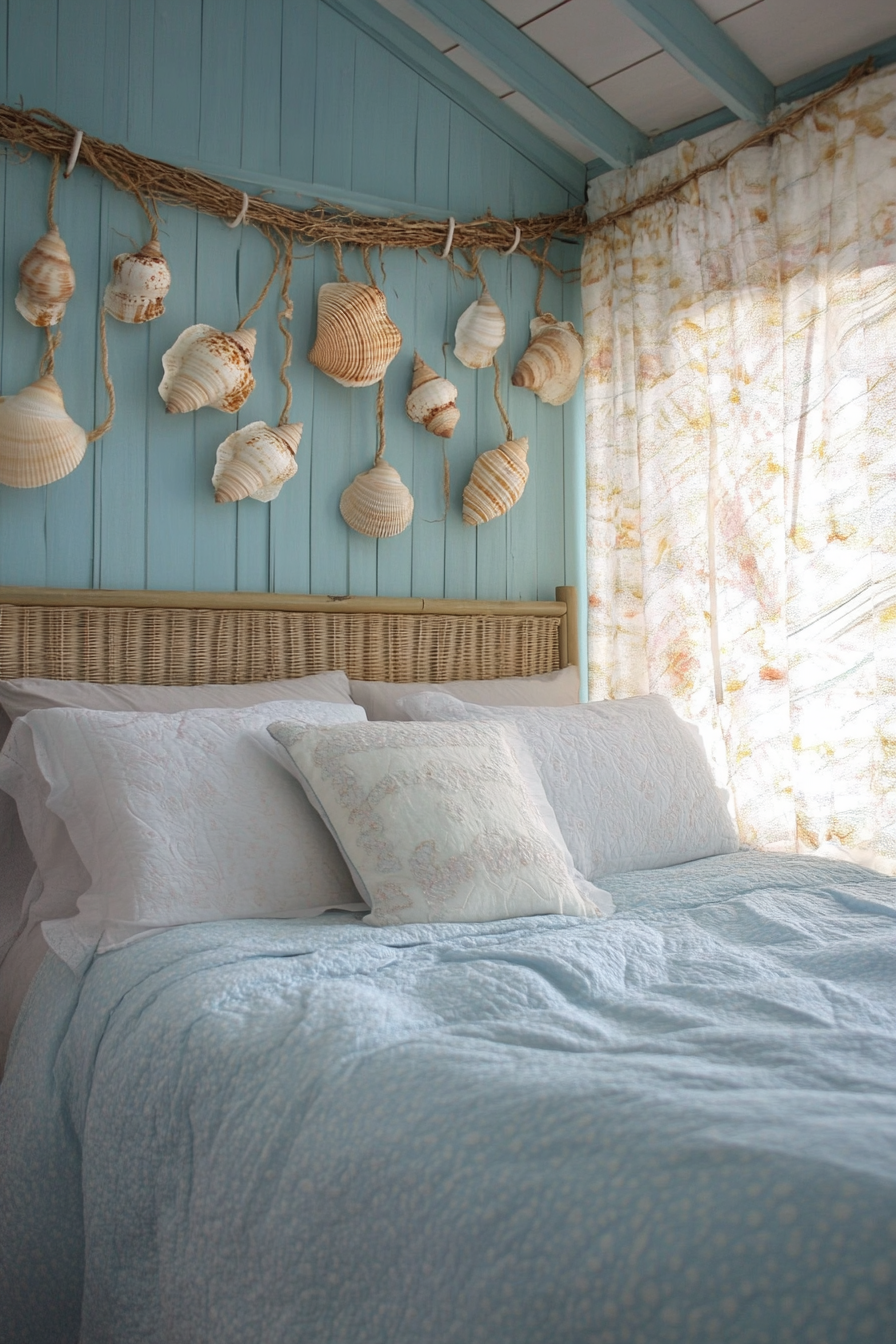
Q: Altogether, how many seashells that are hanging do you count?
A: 11